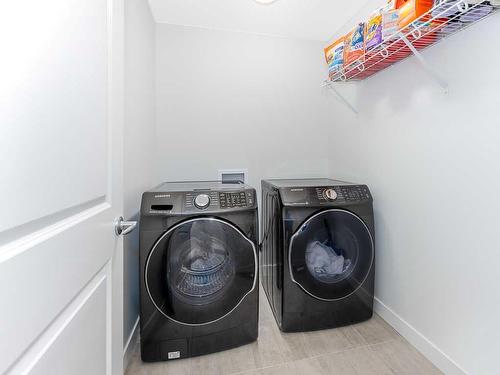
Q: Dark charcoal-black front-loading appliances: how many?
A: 2